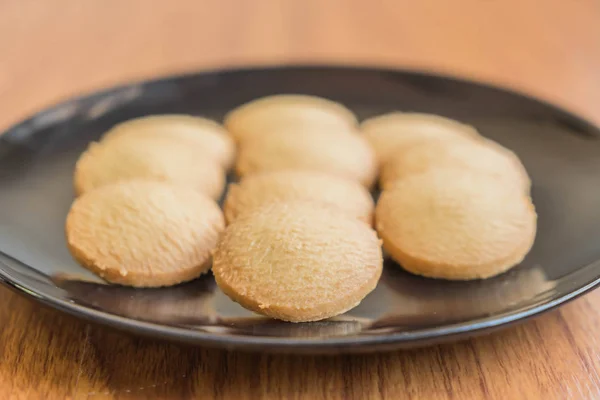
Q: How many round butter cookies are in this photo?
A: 10